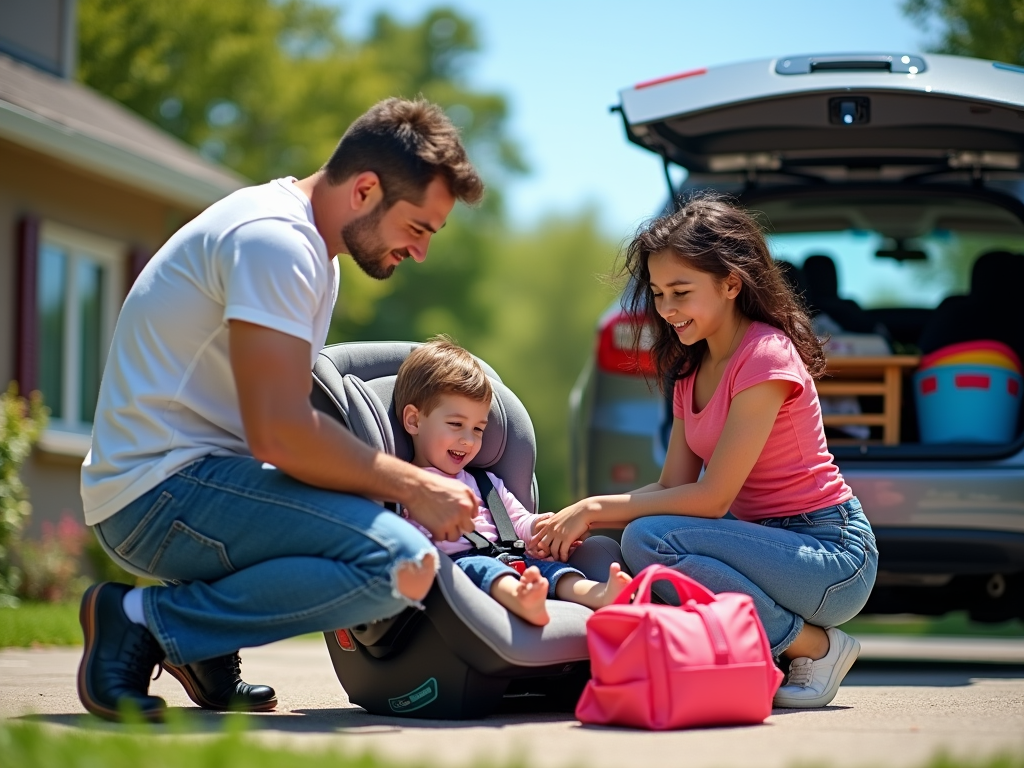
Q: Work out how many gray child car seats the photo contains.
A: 1